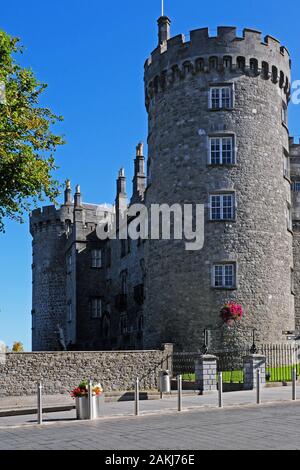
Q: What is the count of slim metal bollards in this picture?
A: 7